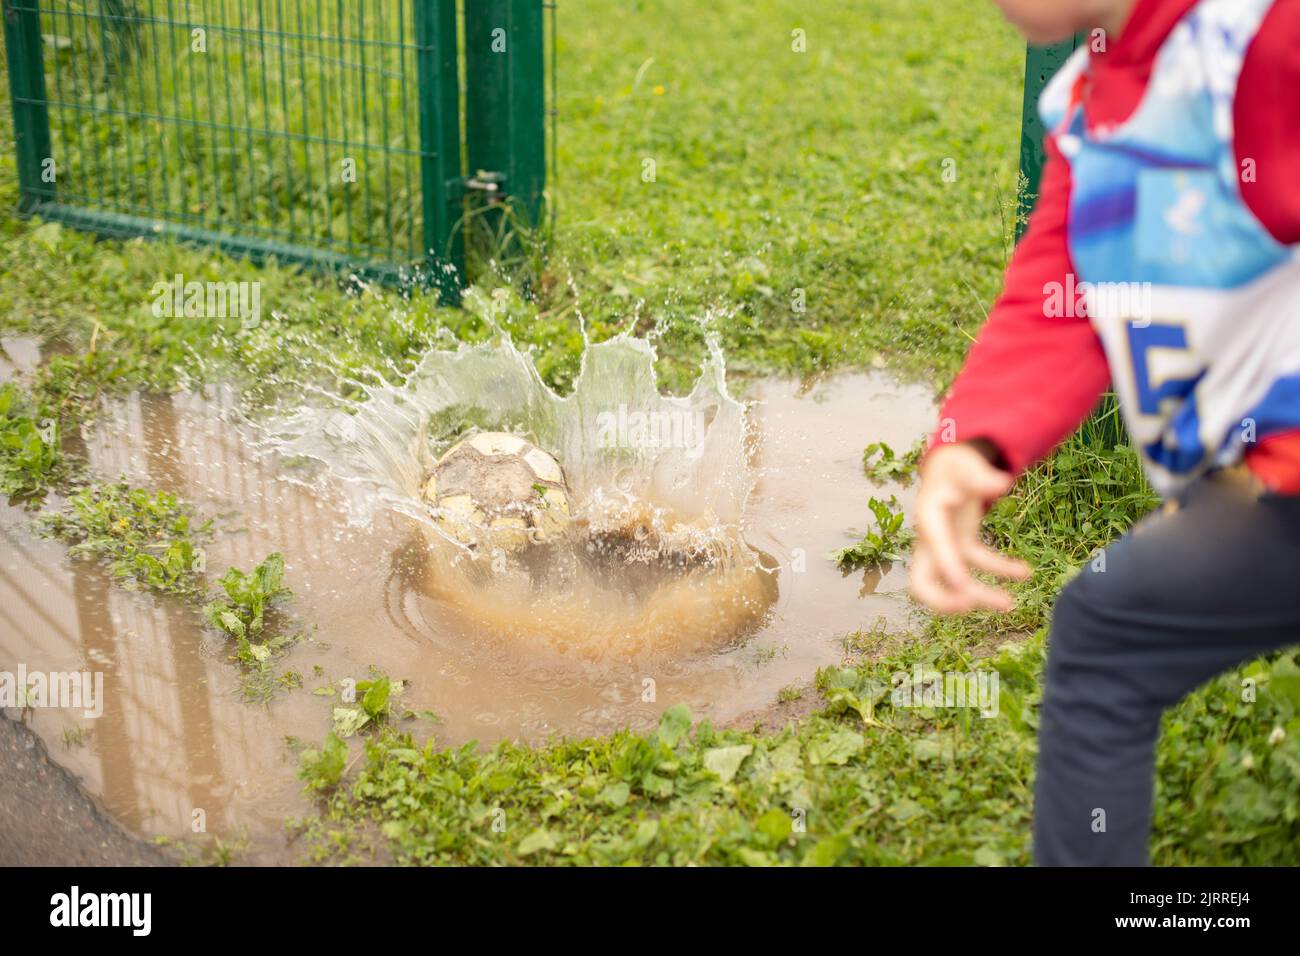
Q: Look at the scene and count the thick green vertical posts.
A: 4